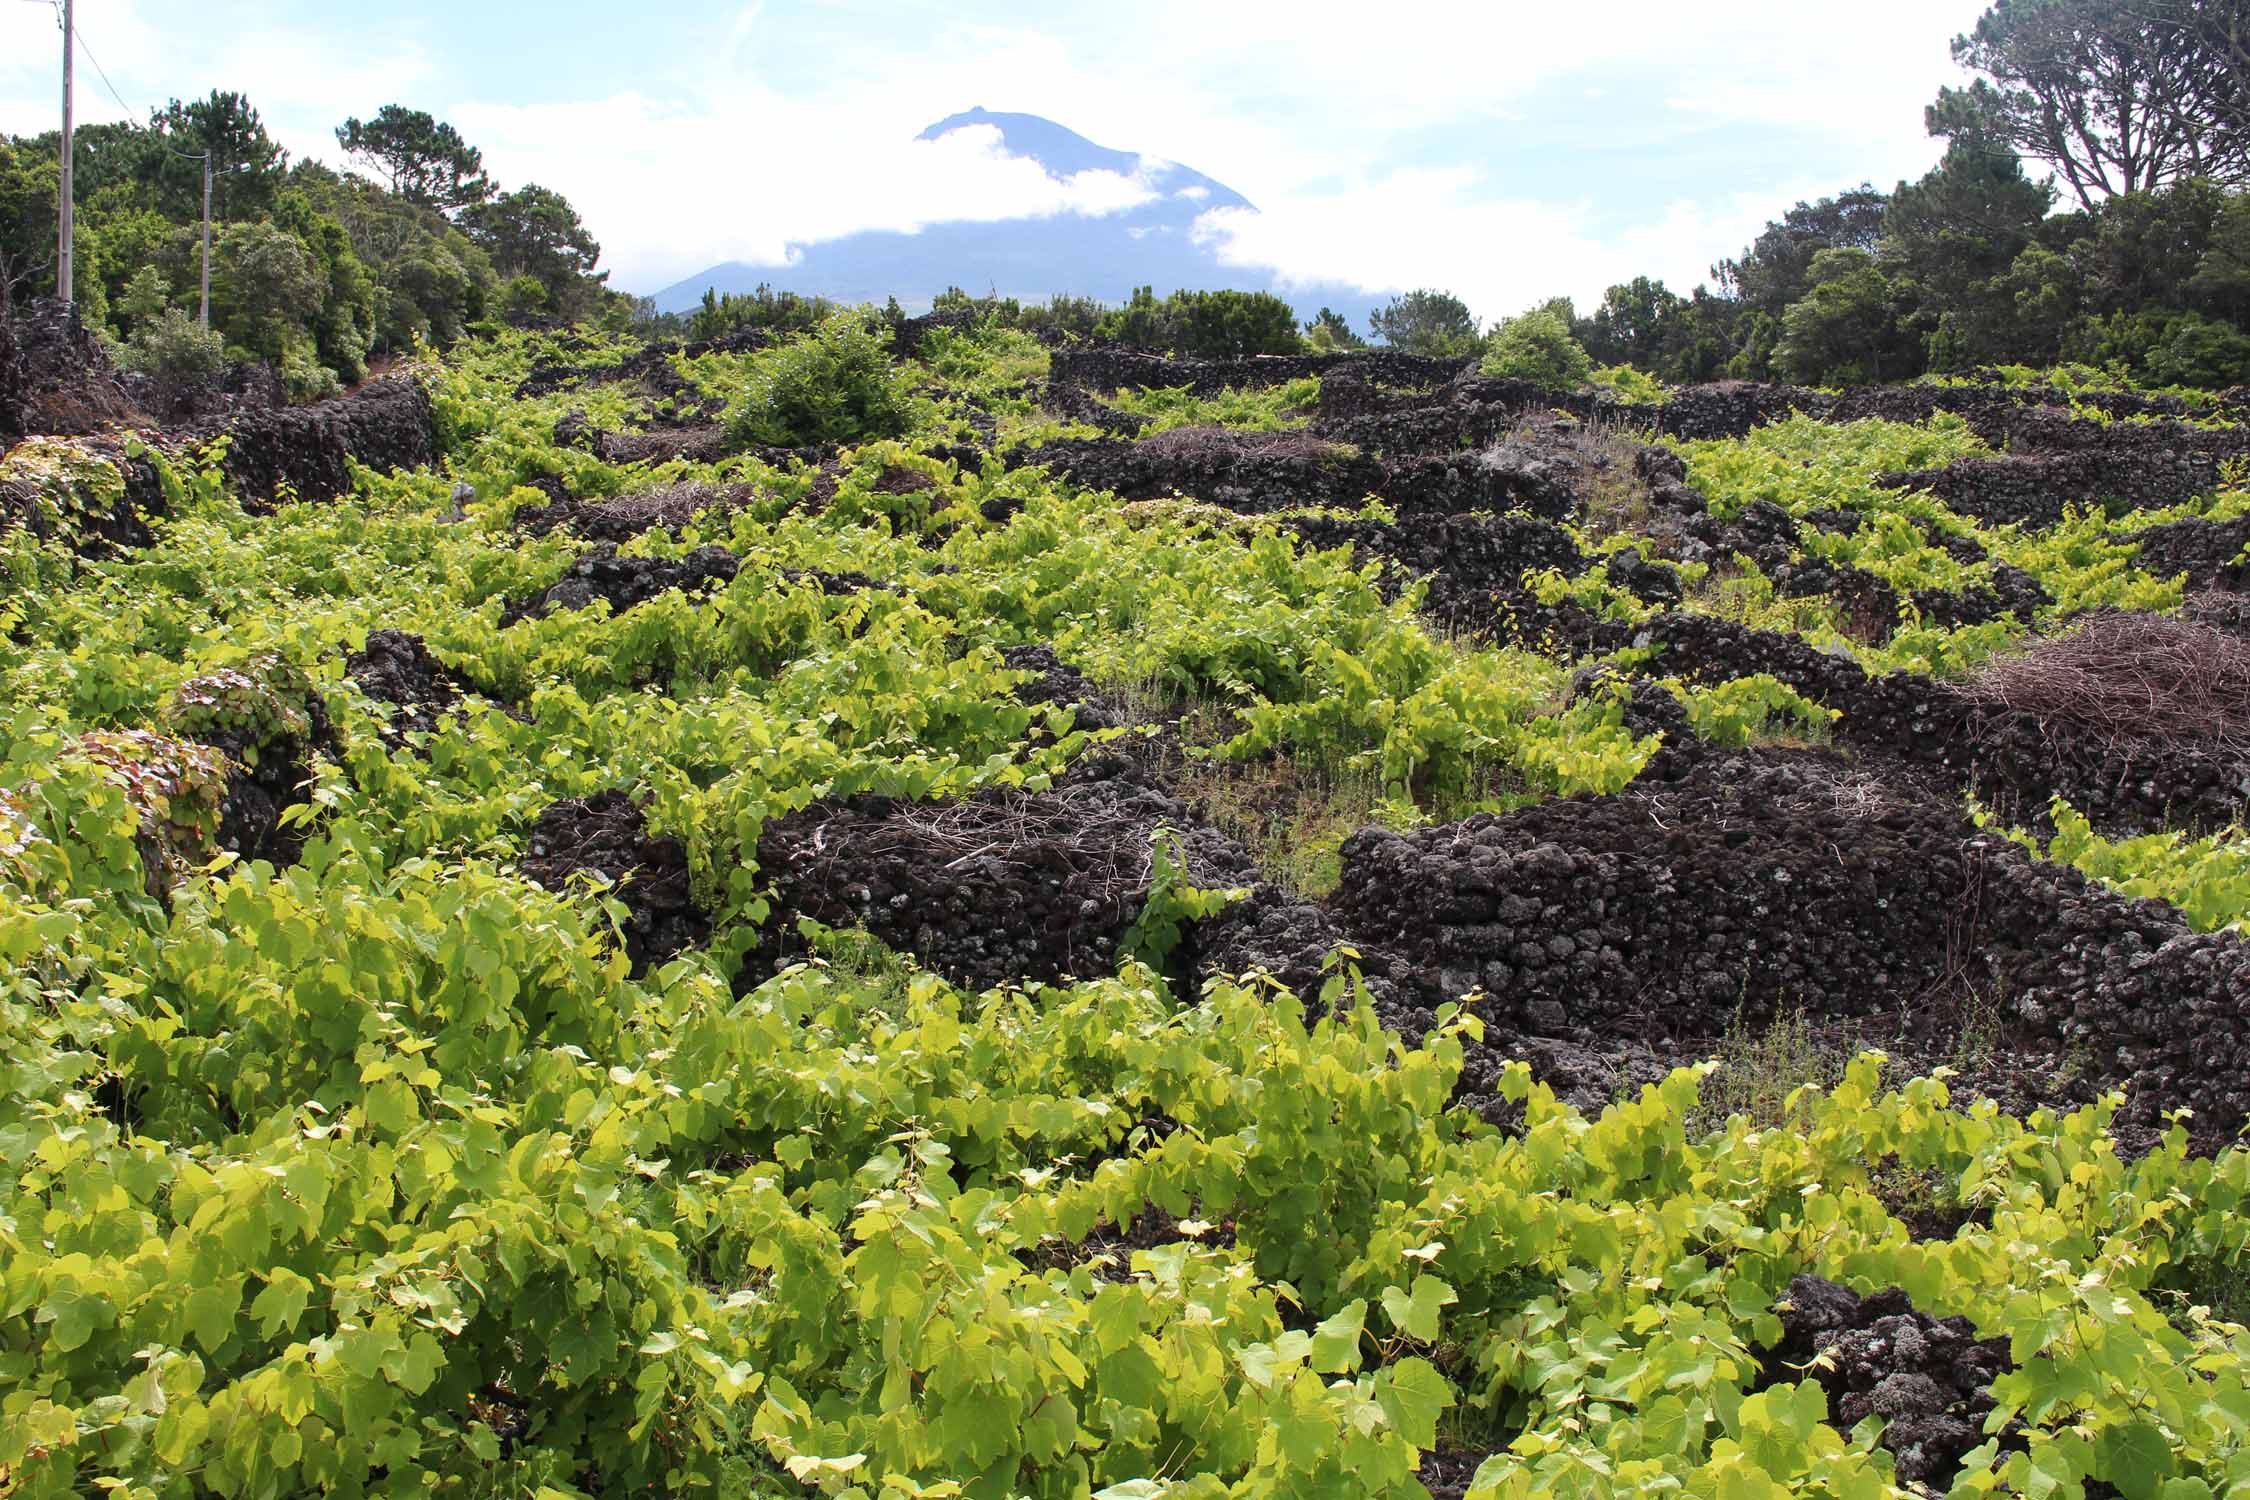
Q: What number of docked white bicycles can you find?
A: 0